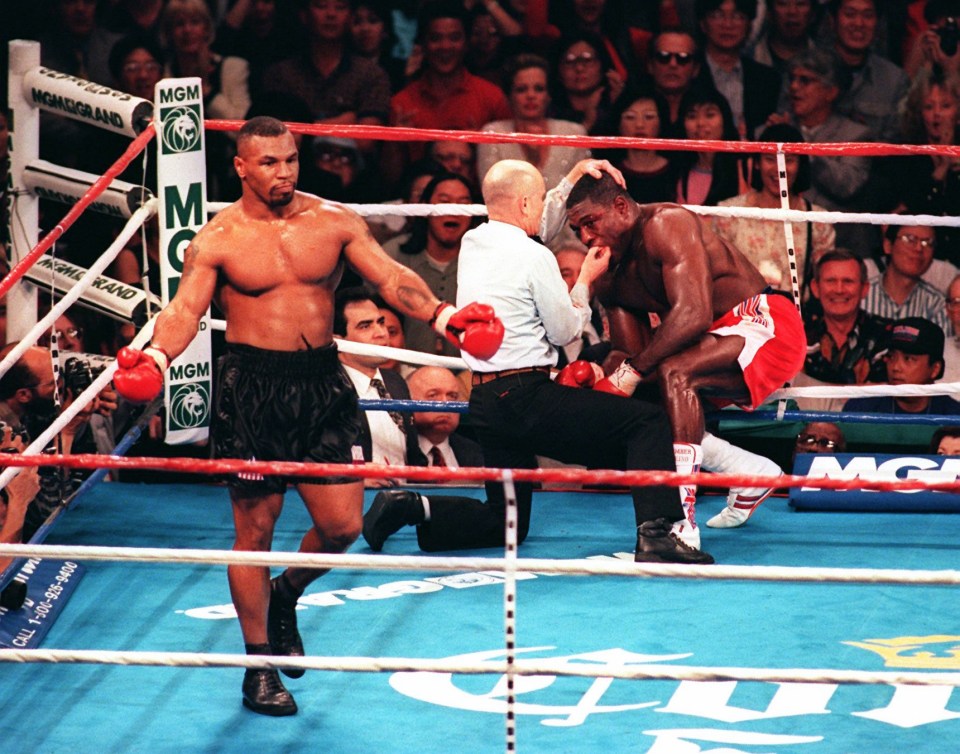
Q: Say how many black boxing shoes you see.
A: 2